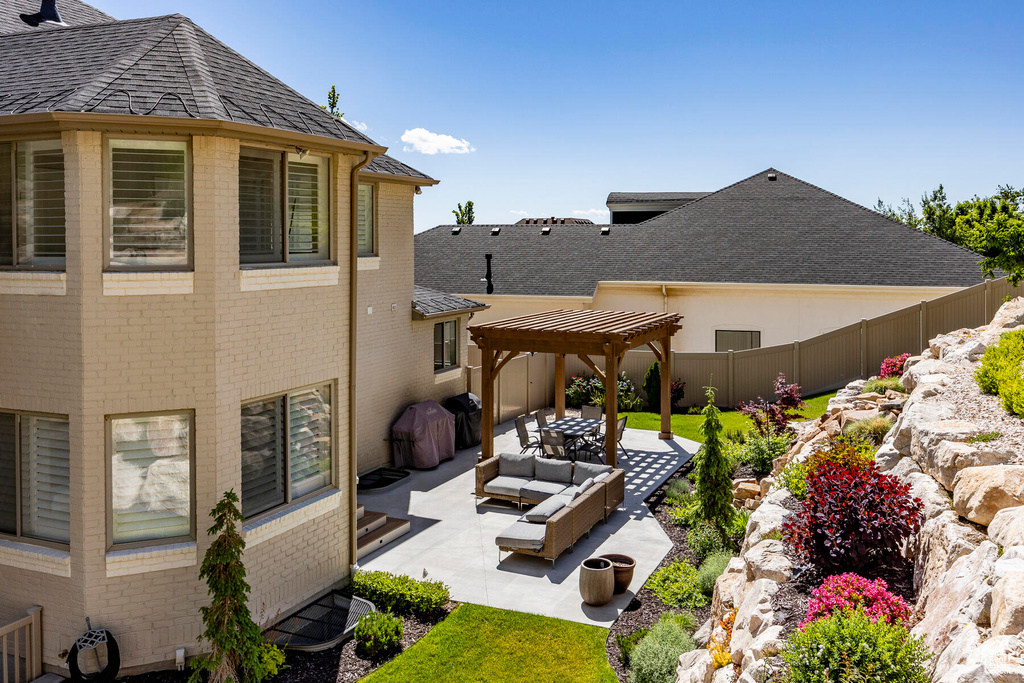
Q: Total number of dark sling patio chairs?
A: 6